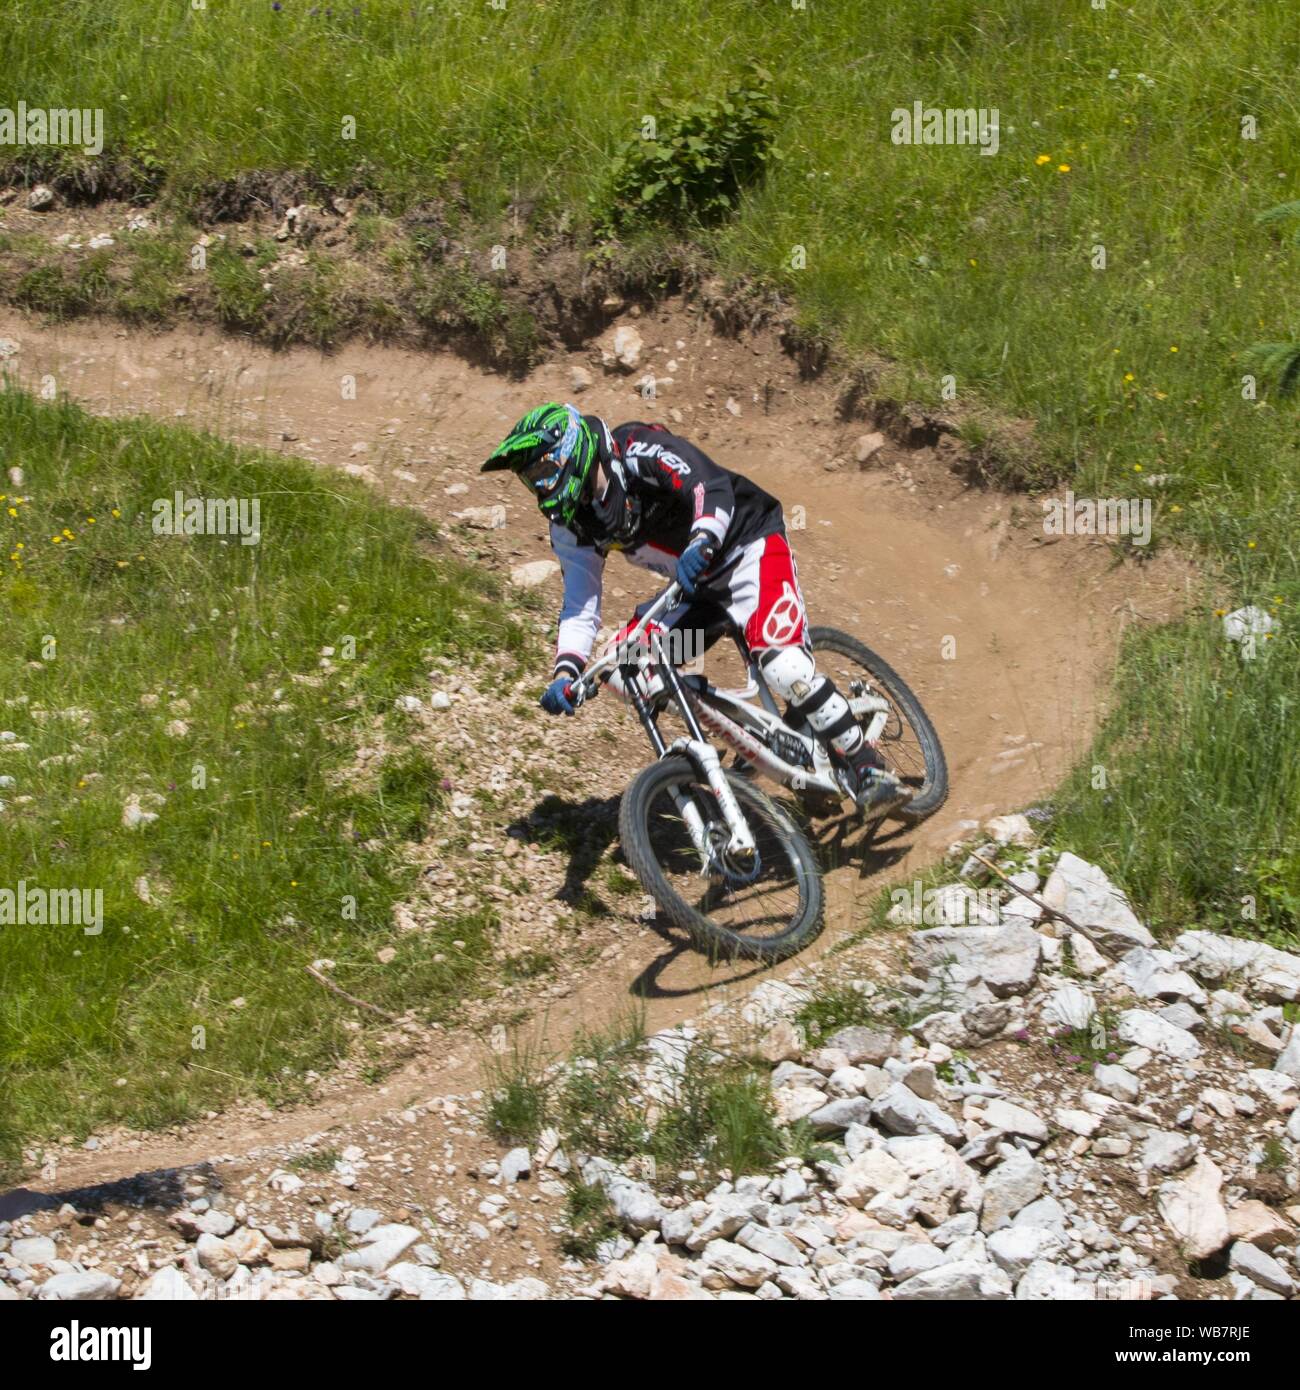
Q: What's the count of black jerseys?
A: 1